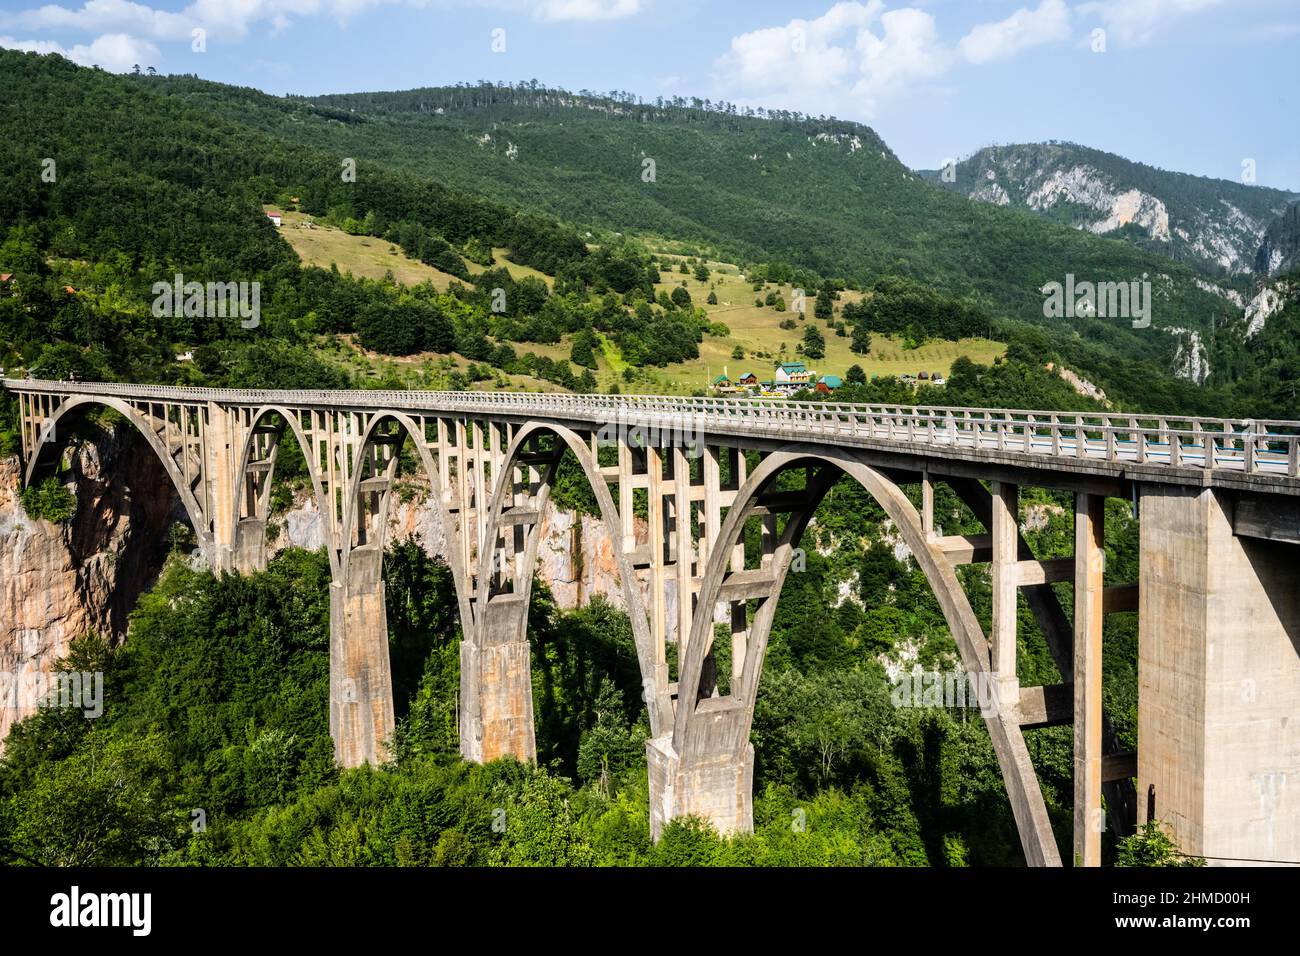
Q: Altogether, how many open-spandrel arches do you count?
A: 5